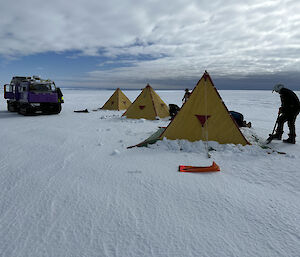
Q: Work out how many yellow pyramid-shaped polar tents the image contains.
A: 3